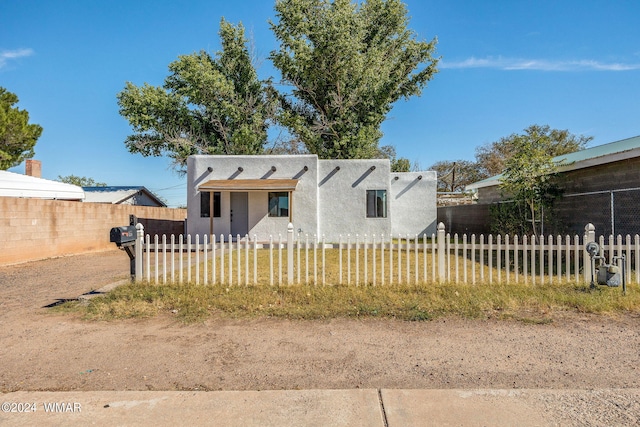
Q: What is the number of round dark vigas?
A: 8